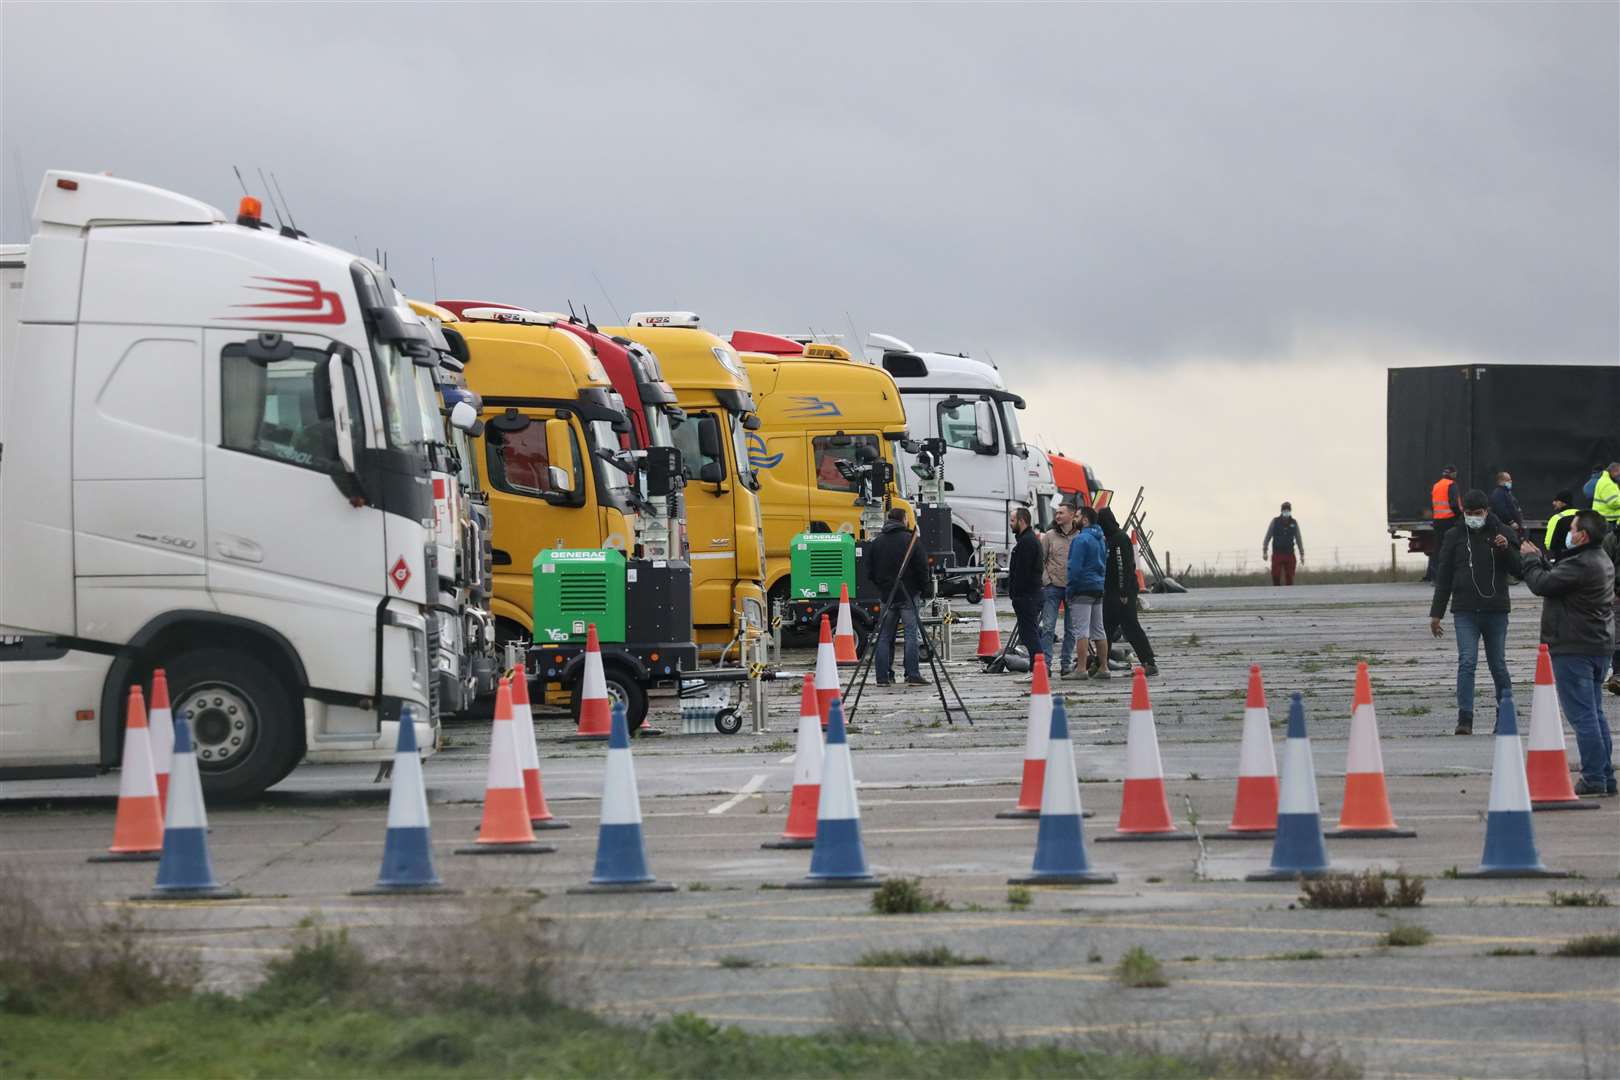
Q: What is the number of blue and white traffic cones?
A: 7